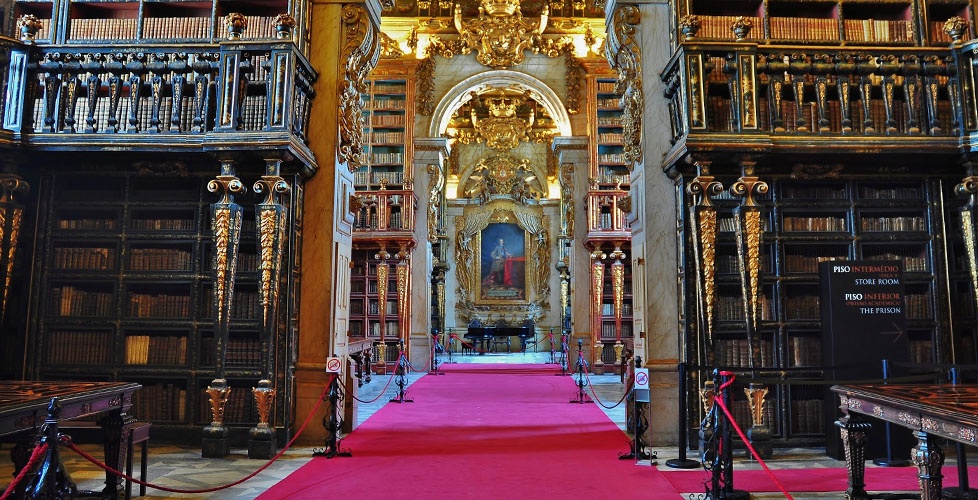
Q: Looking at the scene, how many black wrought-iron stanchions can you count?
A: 10